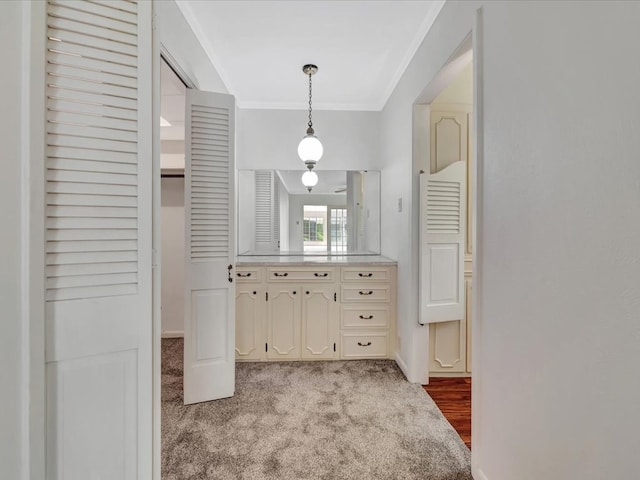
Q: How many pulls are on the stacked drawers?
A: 4